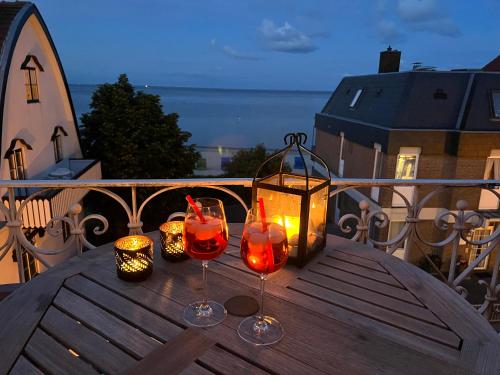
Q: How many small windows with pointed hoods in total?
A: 3